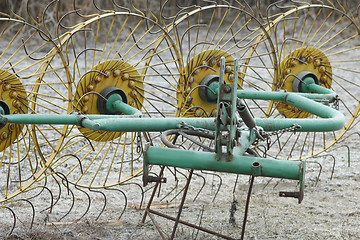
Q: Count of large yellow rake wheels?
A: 4